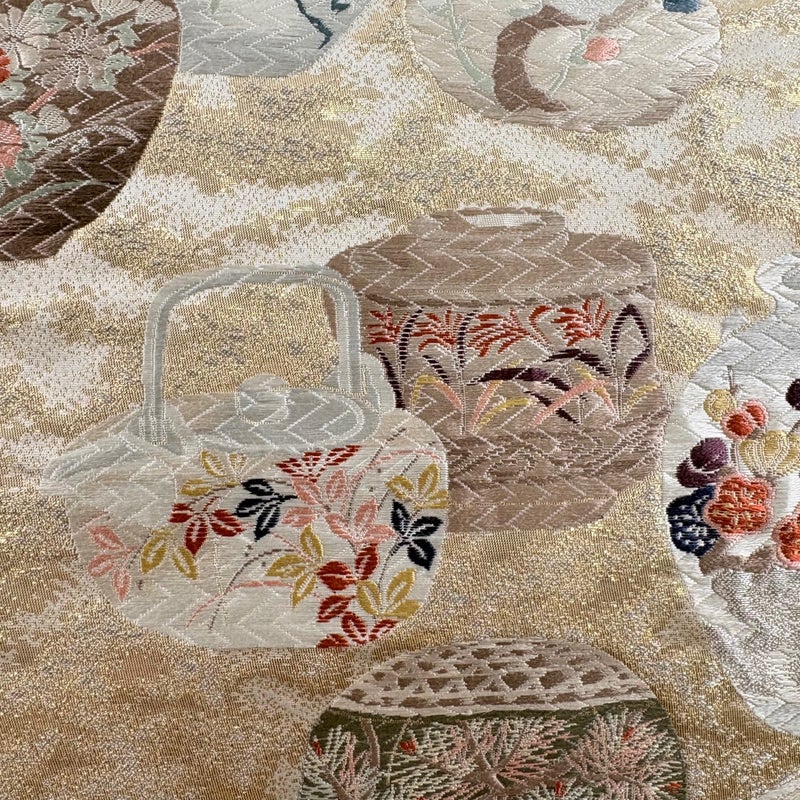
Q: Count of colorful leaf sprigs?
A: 14